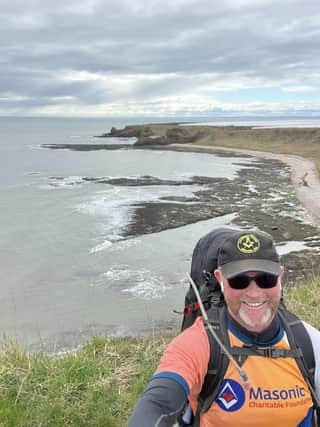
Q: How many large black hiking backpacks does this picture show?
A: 1